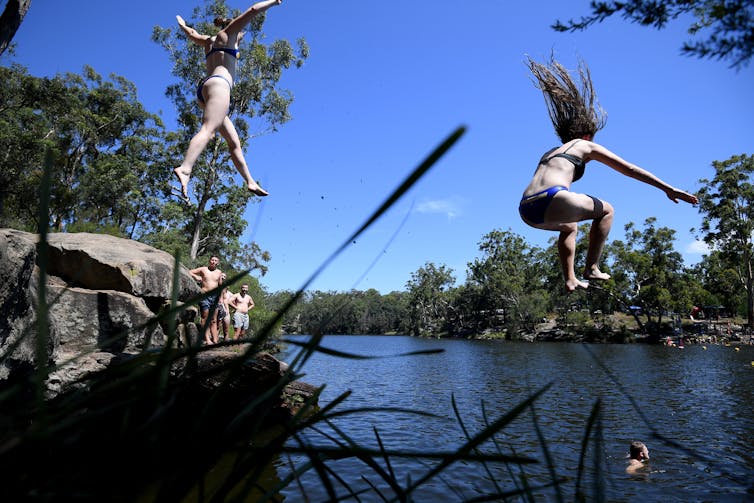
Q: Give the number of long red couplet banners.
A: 0